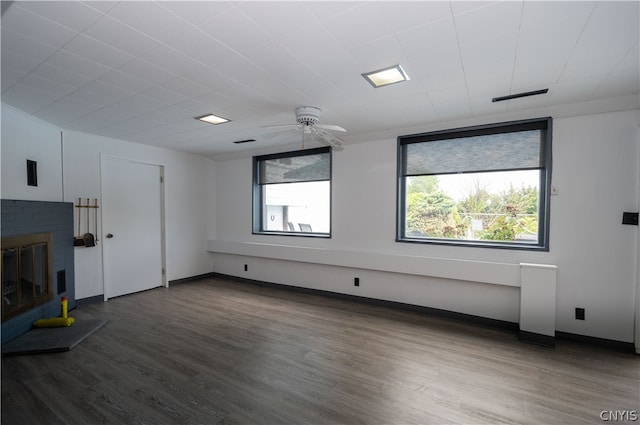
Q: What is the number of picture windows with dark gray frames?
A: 2